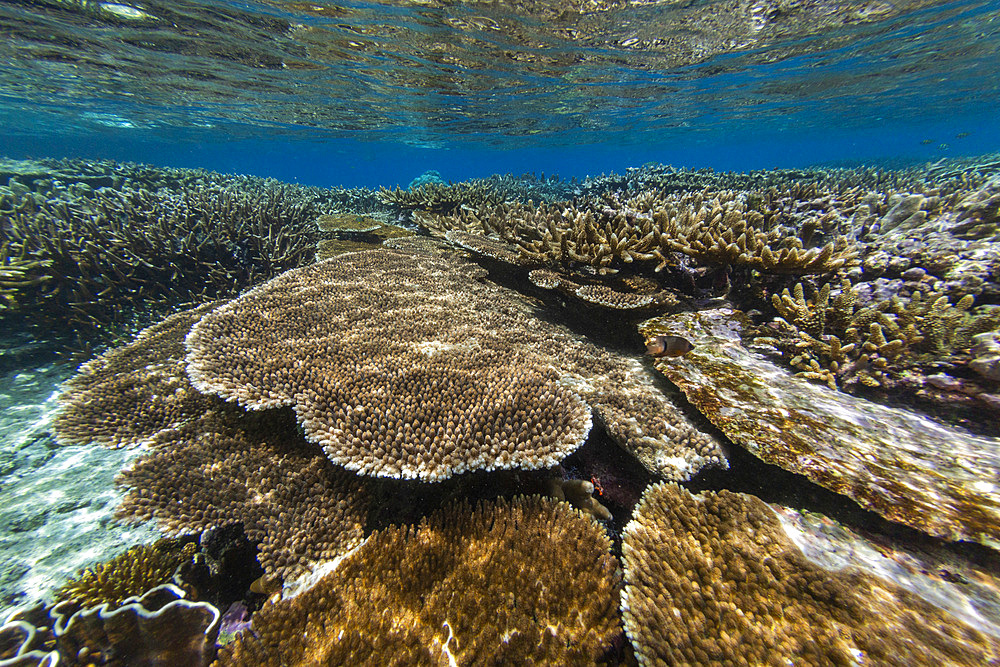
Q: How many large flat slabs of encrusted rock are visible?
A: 1